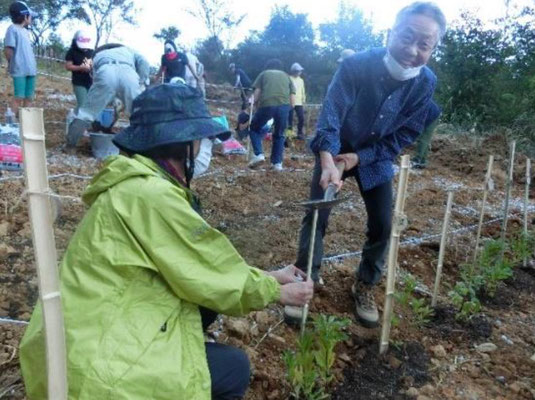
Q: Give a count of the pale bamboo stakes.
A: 7